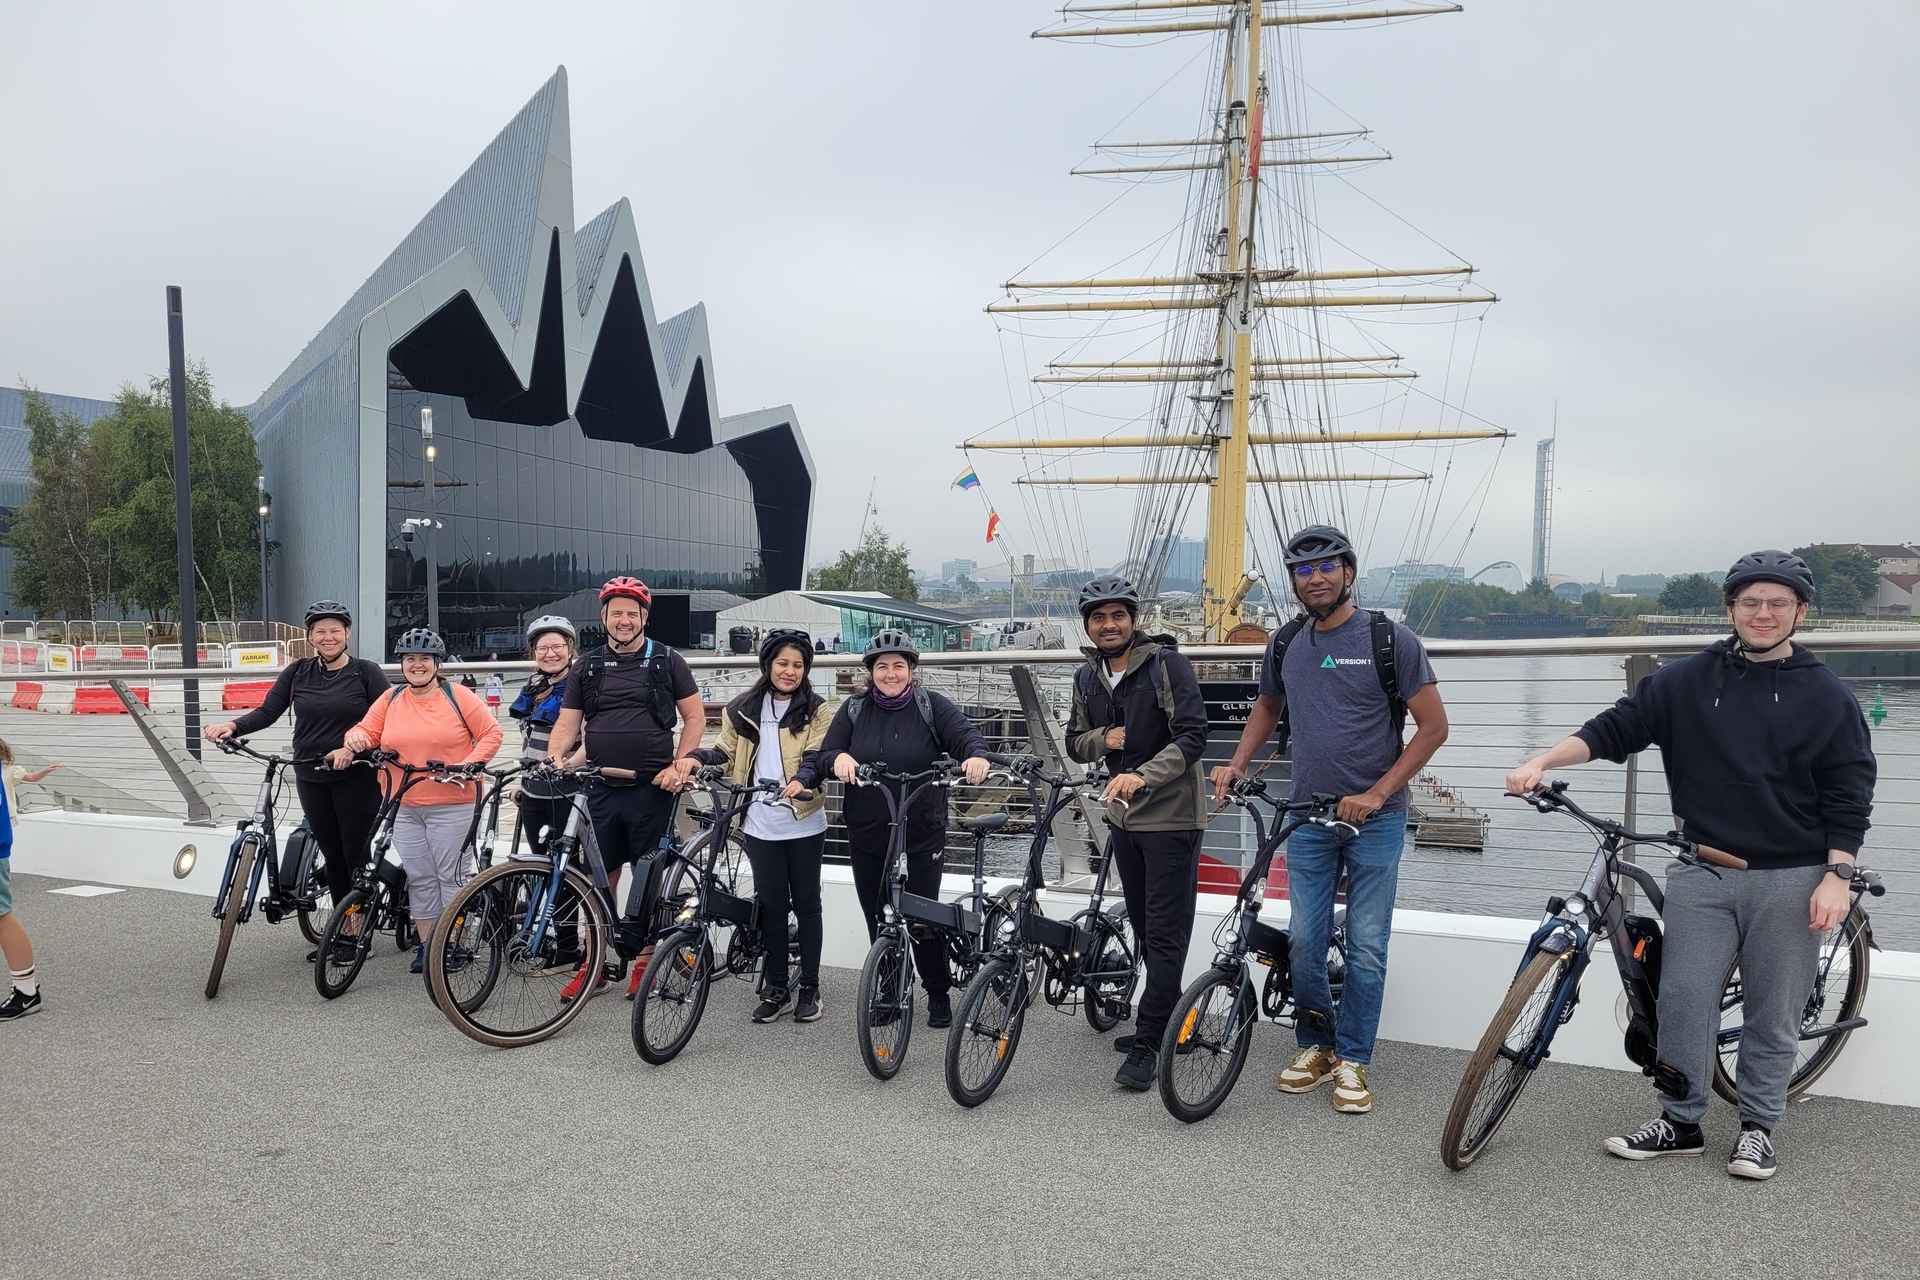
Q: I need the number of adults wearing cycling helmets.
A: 9